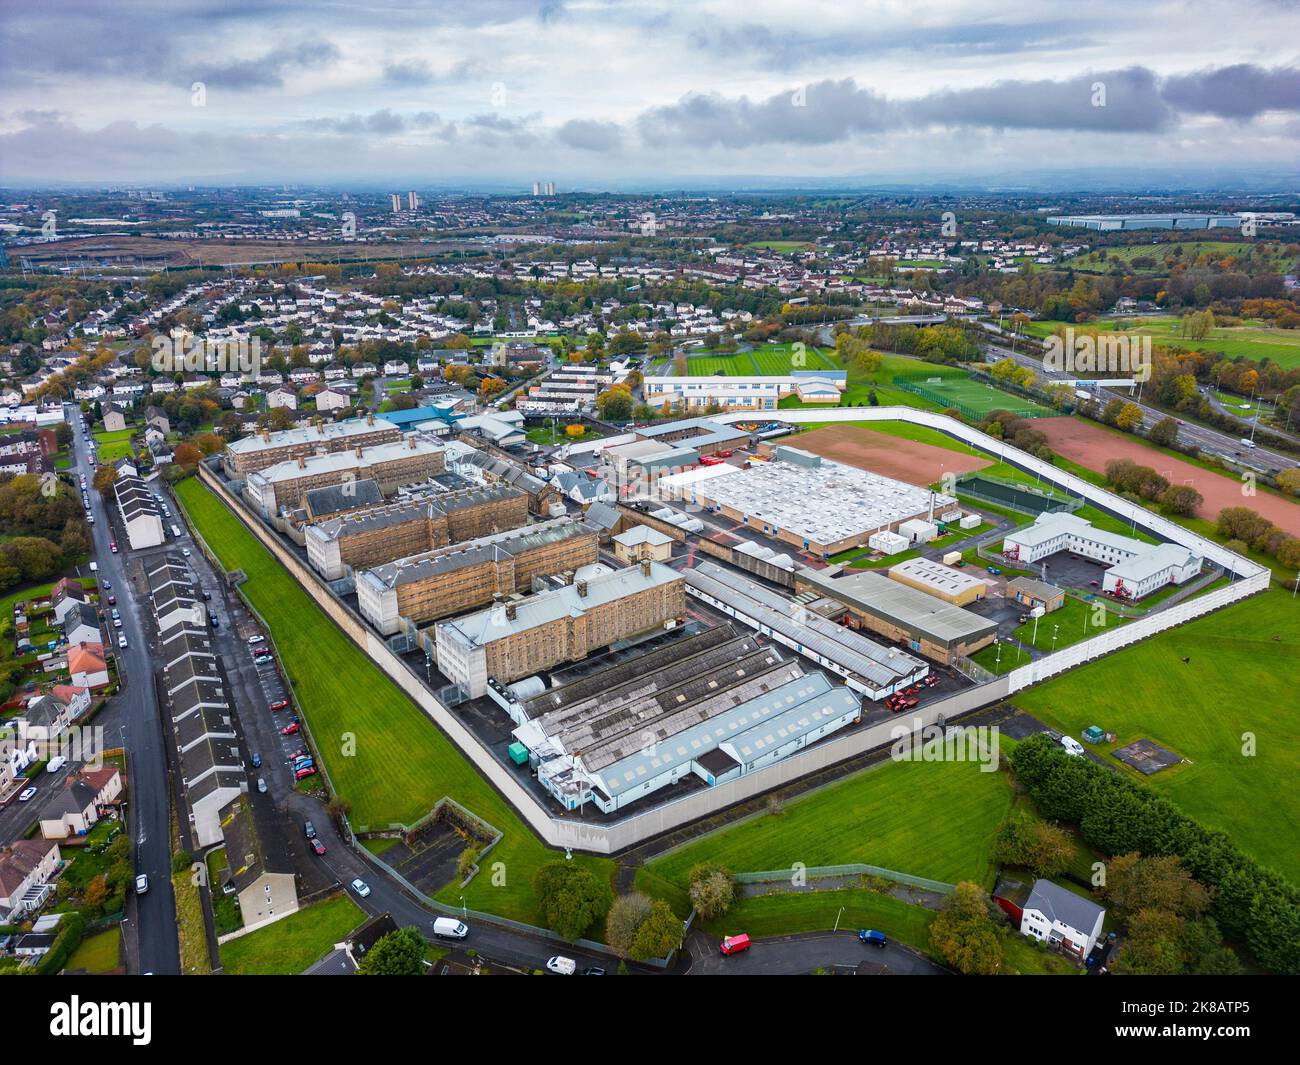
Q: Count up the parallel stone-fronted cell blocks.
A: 5